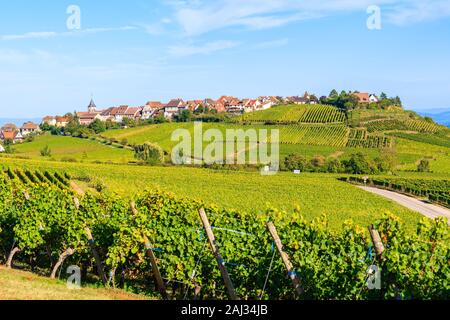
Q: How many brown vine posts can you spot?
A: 5